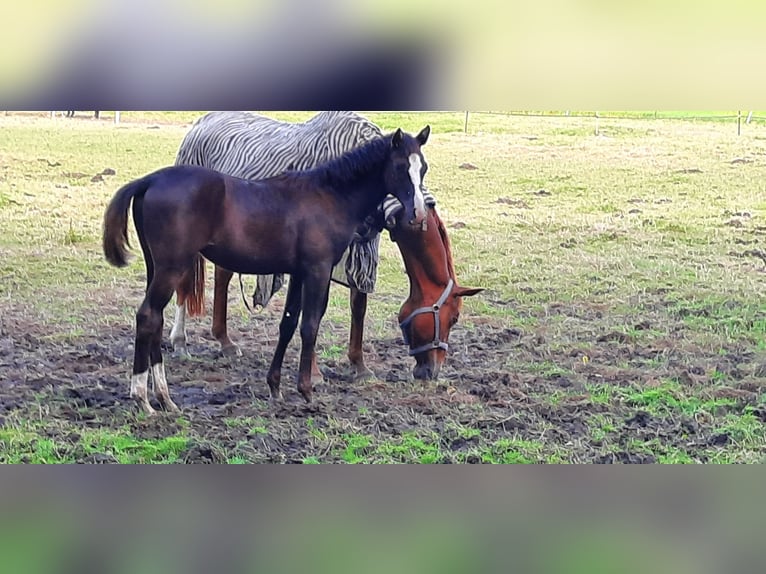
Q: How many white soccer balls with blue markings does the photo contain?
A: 0